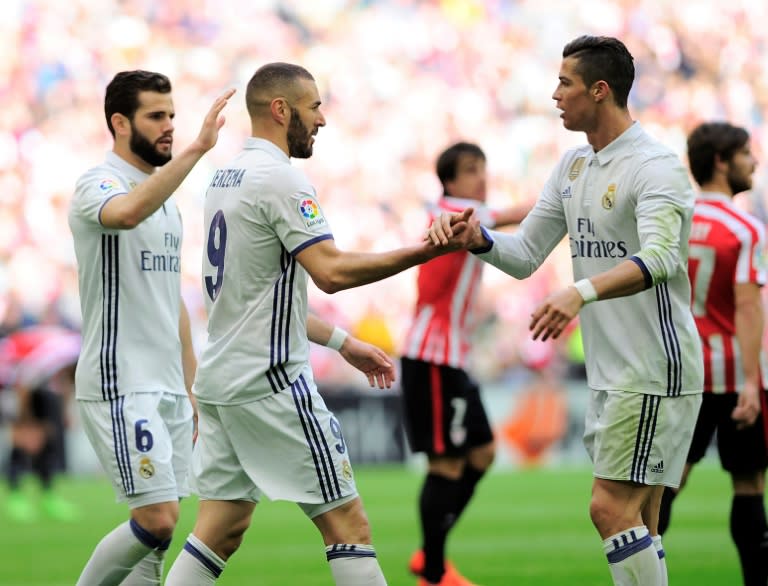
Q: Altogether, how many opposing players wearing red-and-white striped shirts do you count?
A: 2